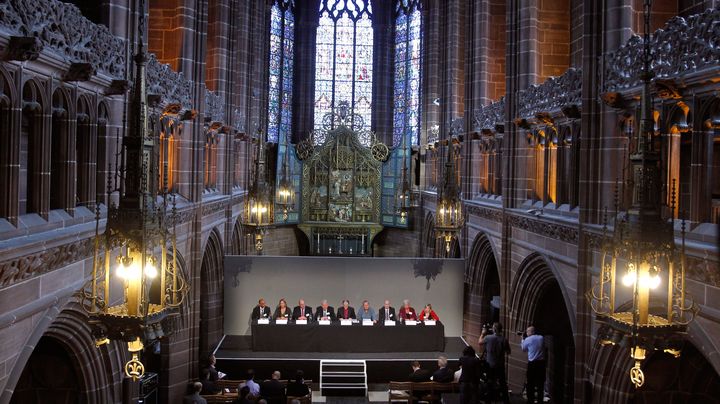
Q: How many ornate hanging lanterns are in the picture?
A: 6